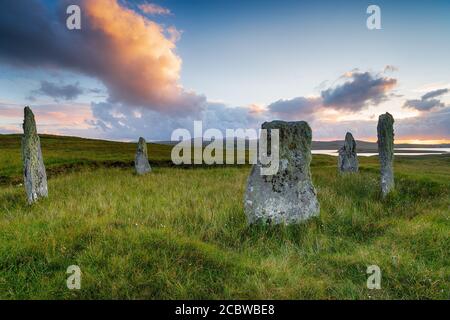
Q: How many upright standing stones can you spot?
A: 5